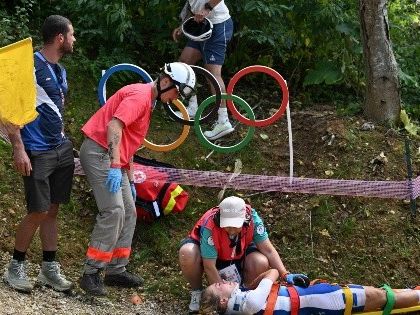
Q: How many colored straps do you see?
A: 4